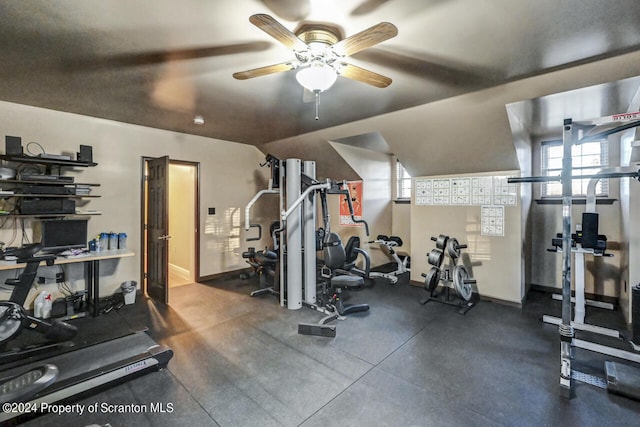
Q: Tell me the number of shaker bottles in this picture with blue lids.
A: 3